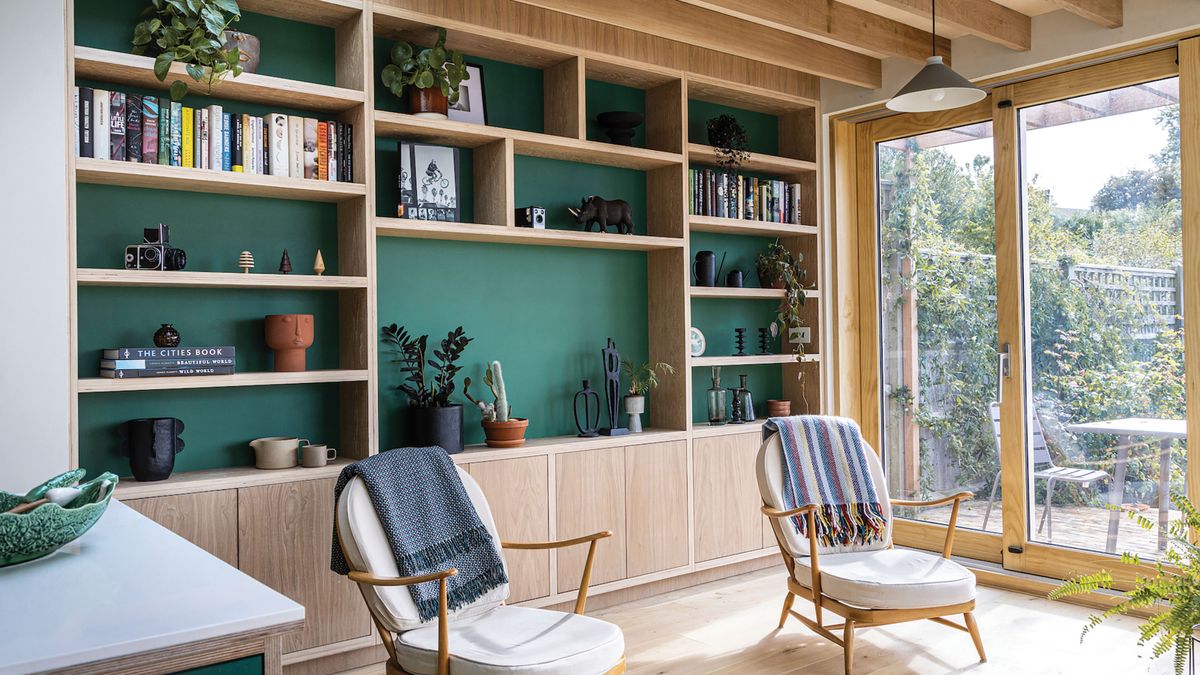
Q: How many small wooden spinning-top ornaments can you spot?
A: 3